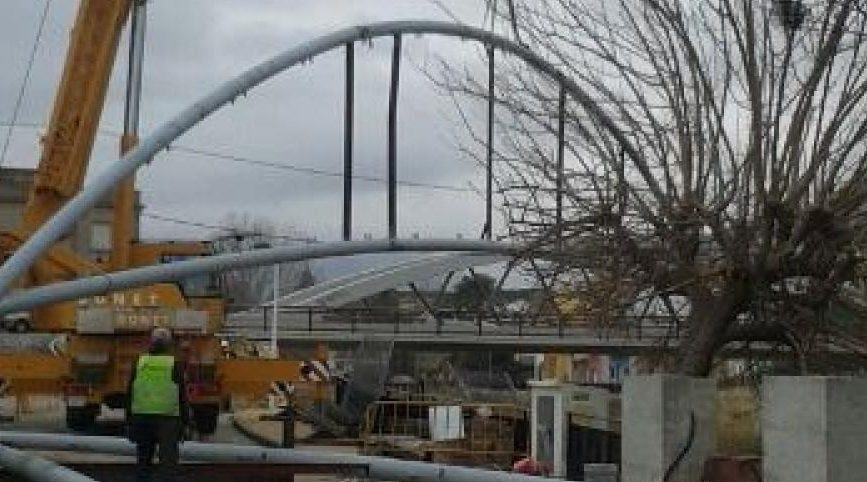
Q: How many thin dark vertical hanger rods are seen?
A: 5